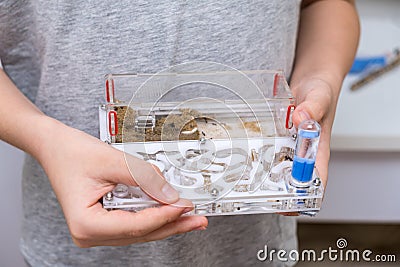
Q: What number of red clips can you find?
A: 4